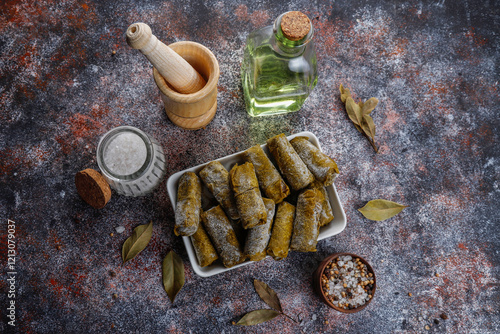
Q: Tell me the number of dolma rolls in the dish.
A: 12